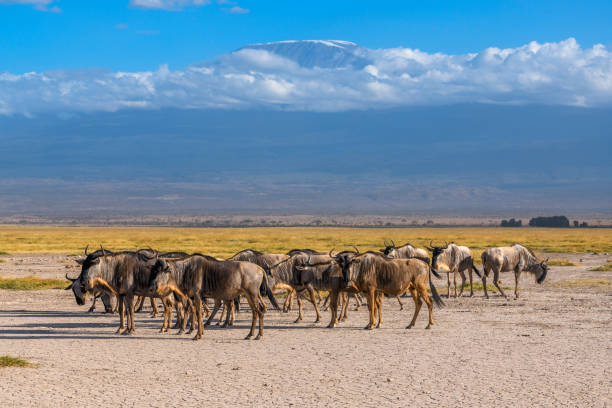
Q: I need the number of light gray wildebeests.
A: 3